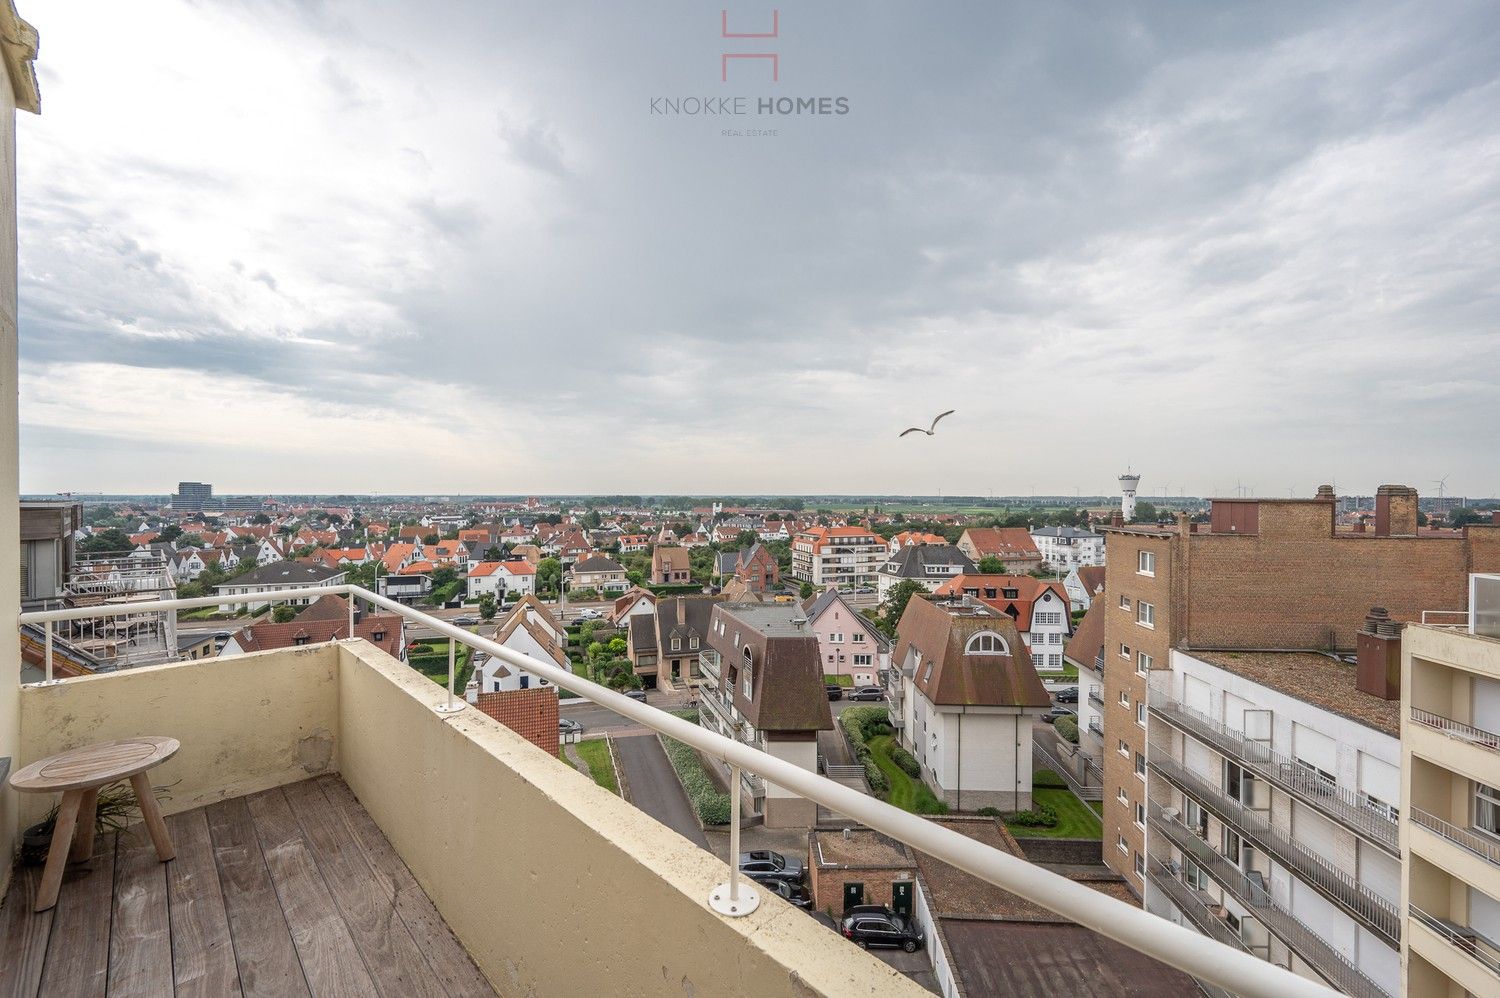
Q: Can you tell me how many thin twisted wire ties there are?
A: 0